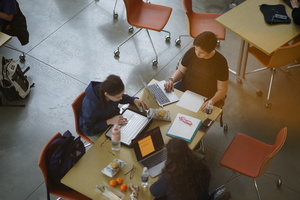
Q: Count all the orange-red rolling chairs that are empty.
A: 4